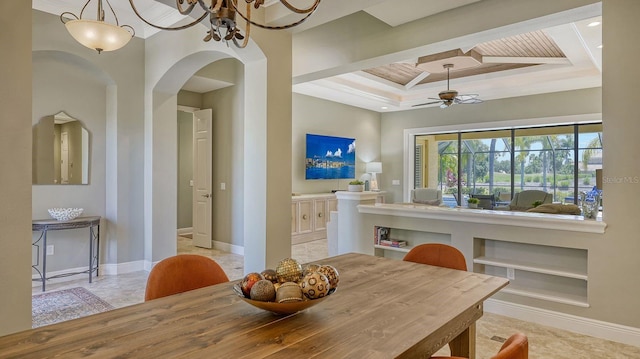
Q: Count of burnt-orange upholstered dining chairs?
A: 3